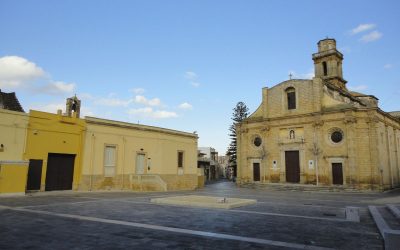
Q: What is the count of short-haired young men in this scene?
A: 0